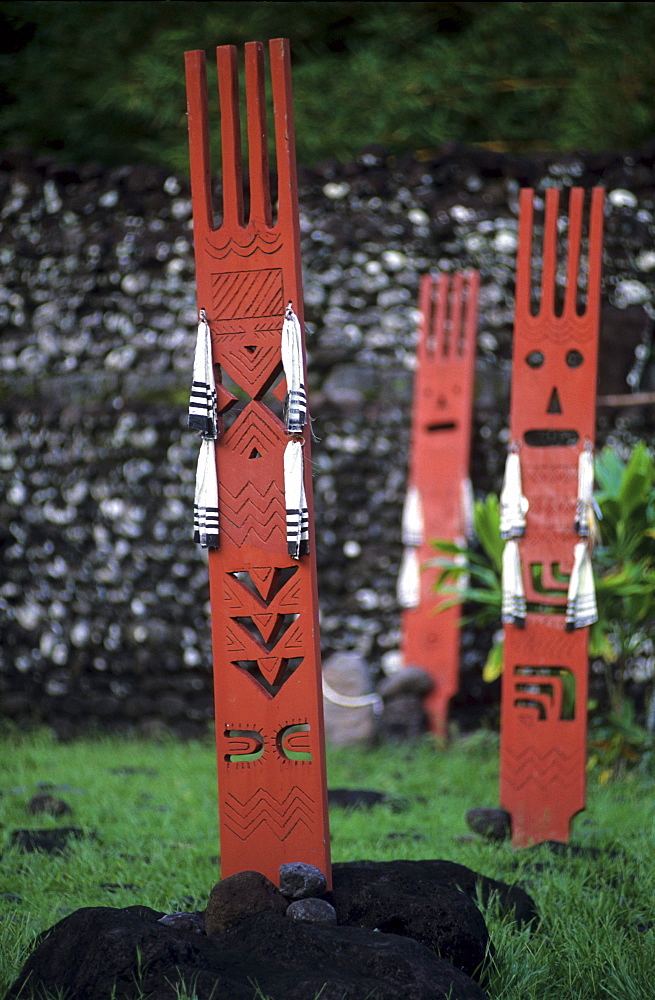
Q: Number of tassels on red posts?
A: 12